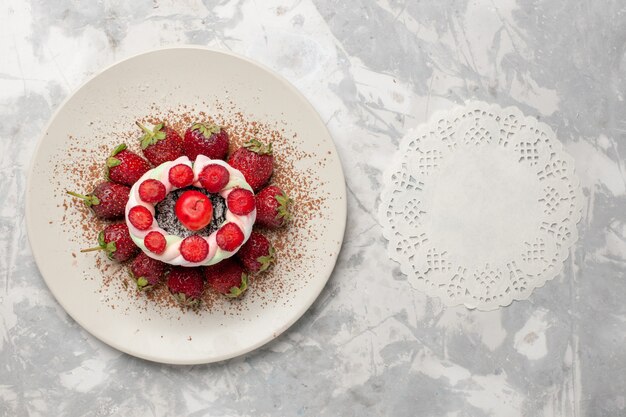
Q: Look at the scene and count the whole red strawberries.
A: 11